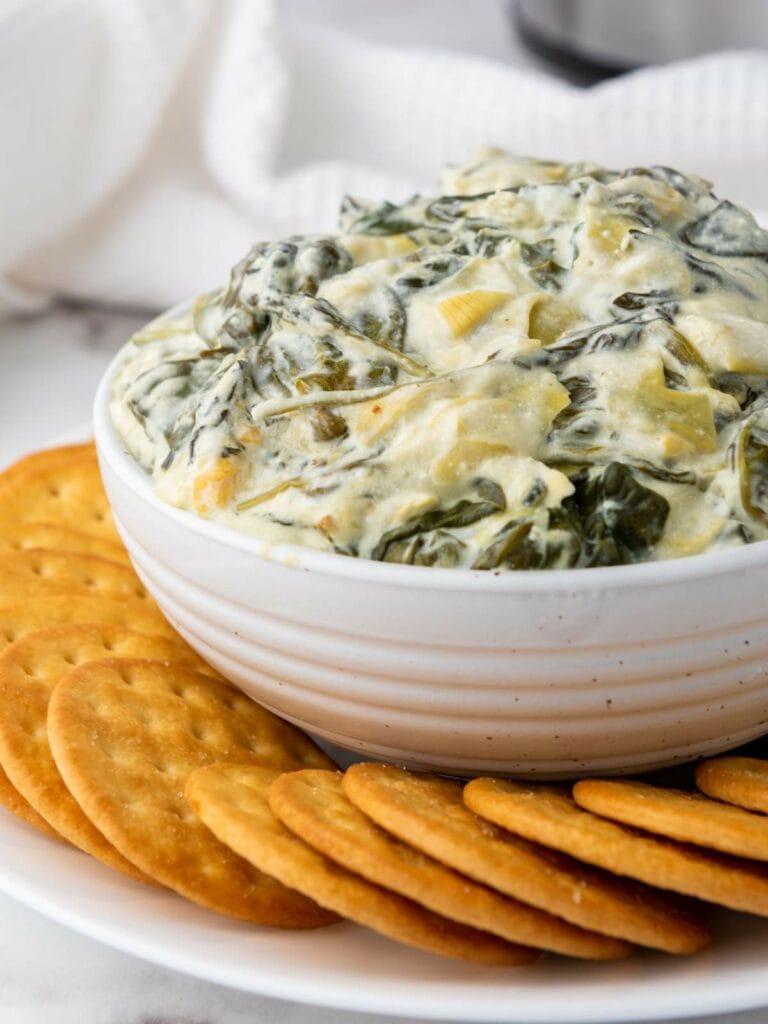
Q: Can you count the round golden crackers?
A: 12